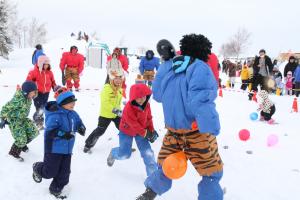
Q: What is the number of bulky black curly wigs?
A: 1